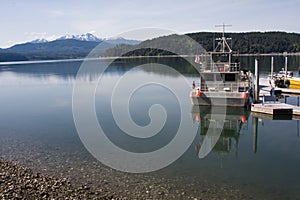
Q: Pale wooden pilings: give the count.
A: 3